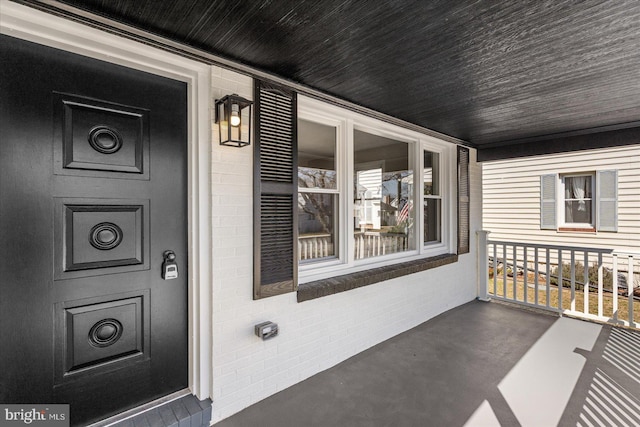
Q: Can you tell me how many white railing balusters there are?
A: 12